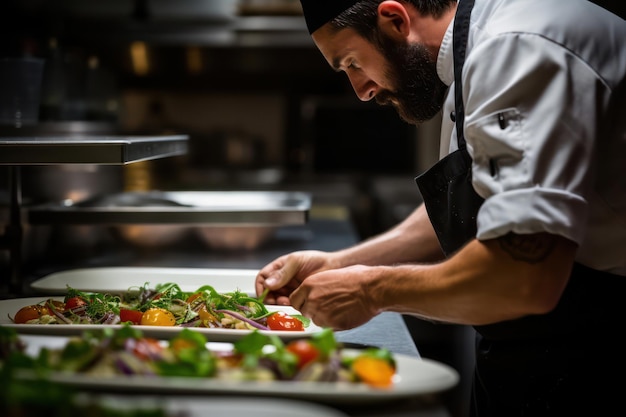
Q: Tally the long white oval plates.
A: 4